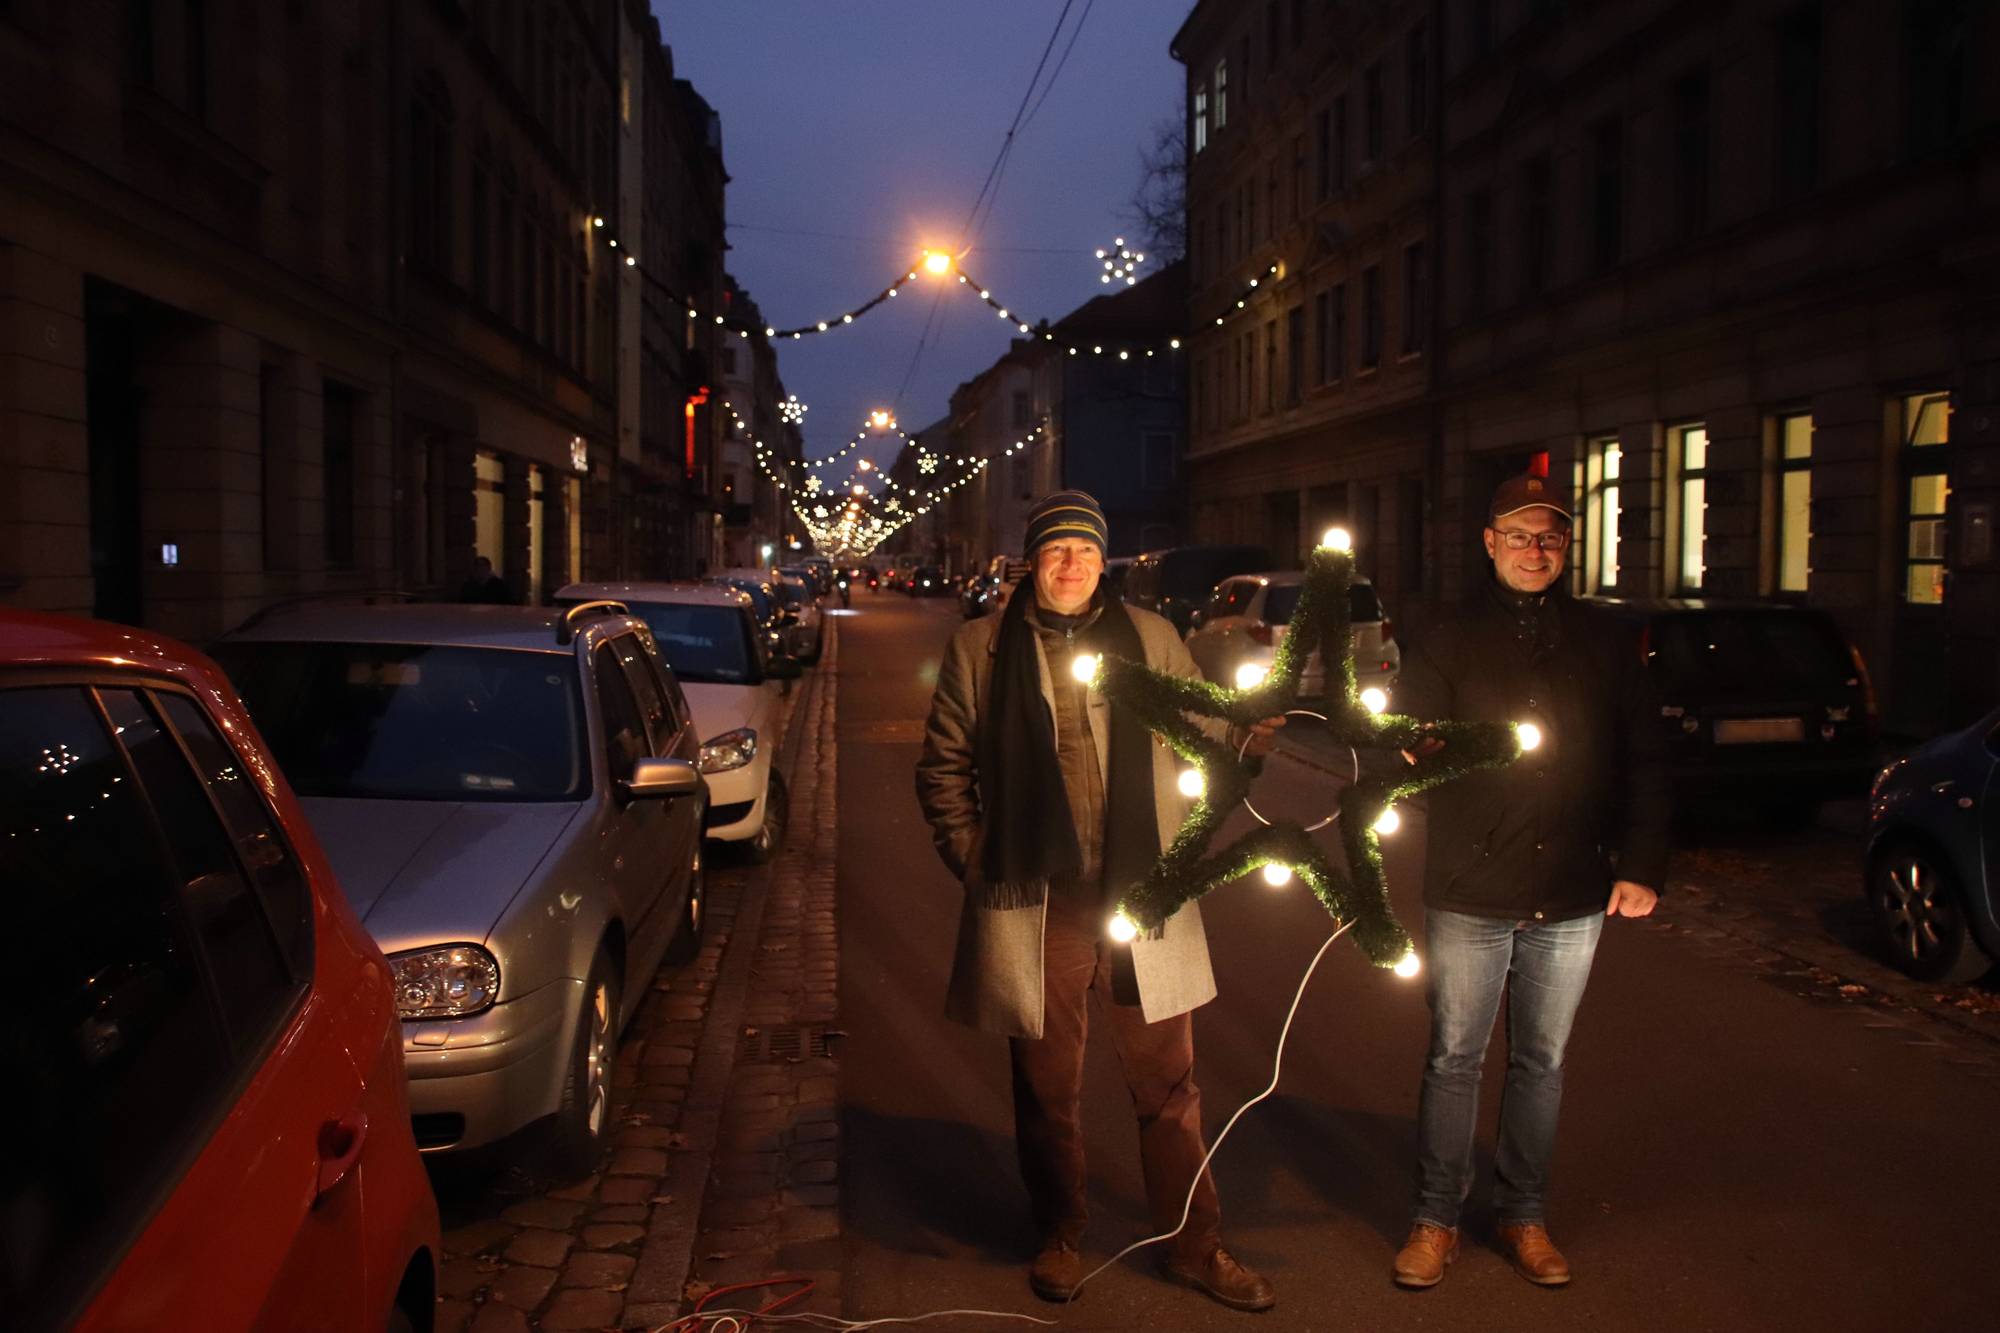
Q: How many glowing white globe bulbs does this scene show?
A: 10